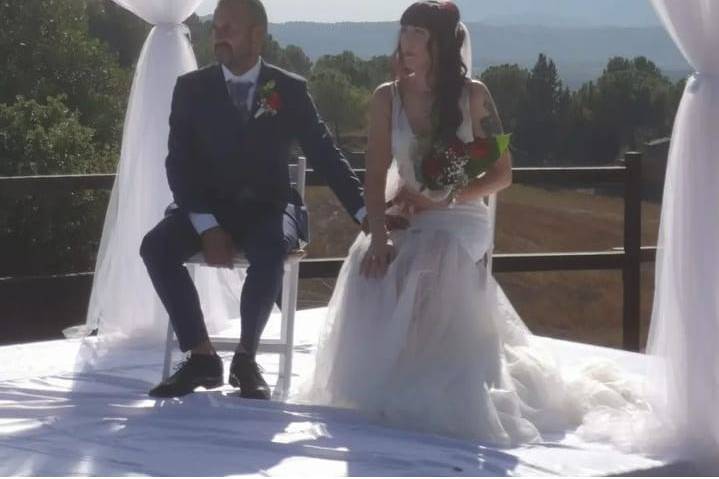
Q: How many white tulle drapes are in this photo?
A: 2